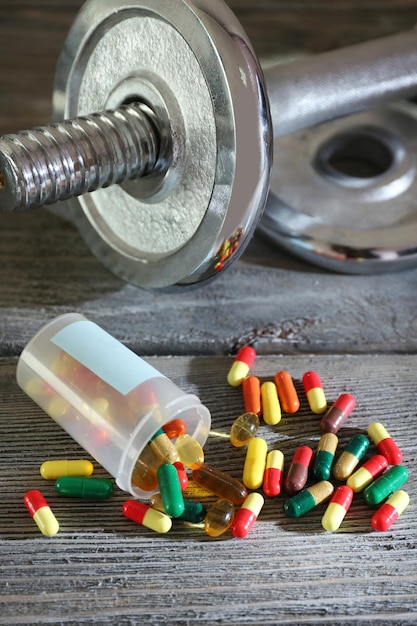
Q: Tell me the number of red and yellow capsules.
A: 10